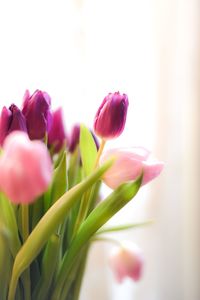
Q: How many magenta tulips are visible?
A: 5